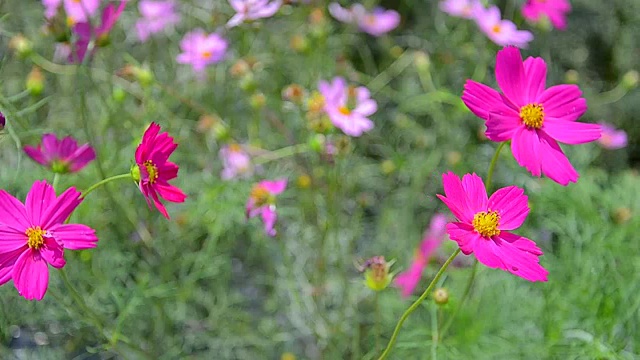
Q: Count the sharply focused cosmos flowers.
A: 4